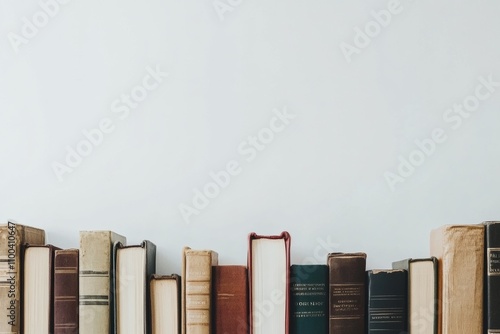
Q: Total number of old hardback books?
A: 15